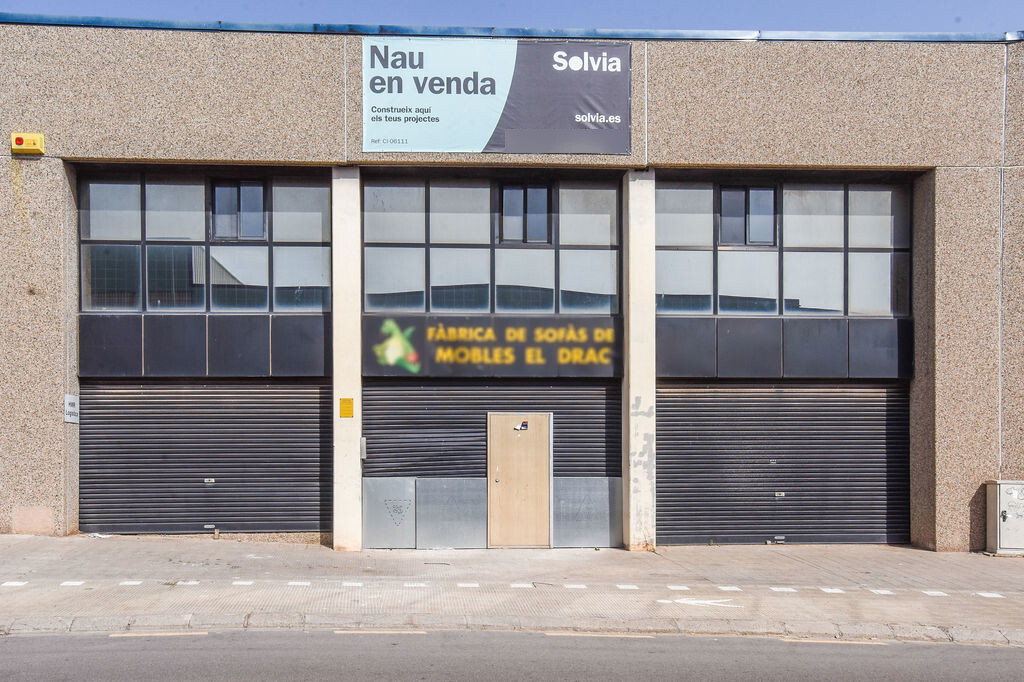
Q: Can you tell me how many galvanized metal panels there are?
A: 3